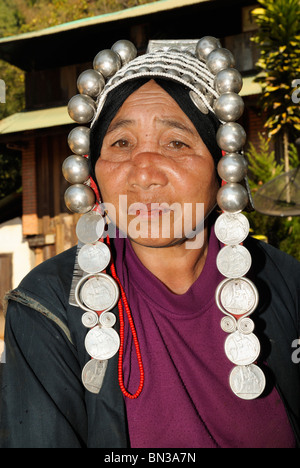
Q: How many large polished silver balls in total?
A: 14